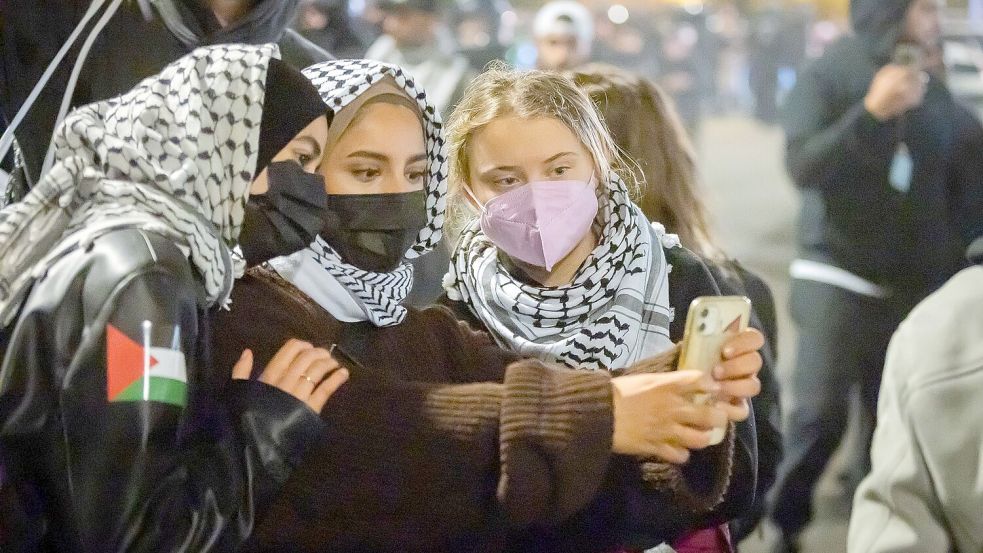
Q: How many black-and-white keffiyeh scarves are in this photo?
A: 3